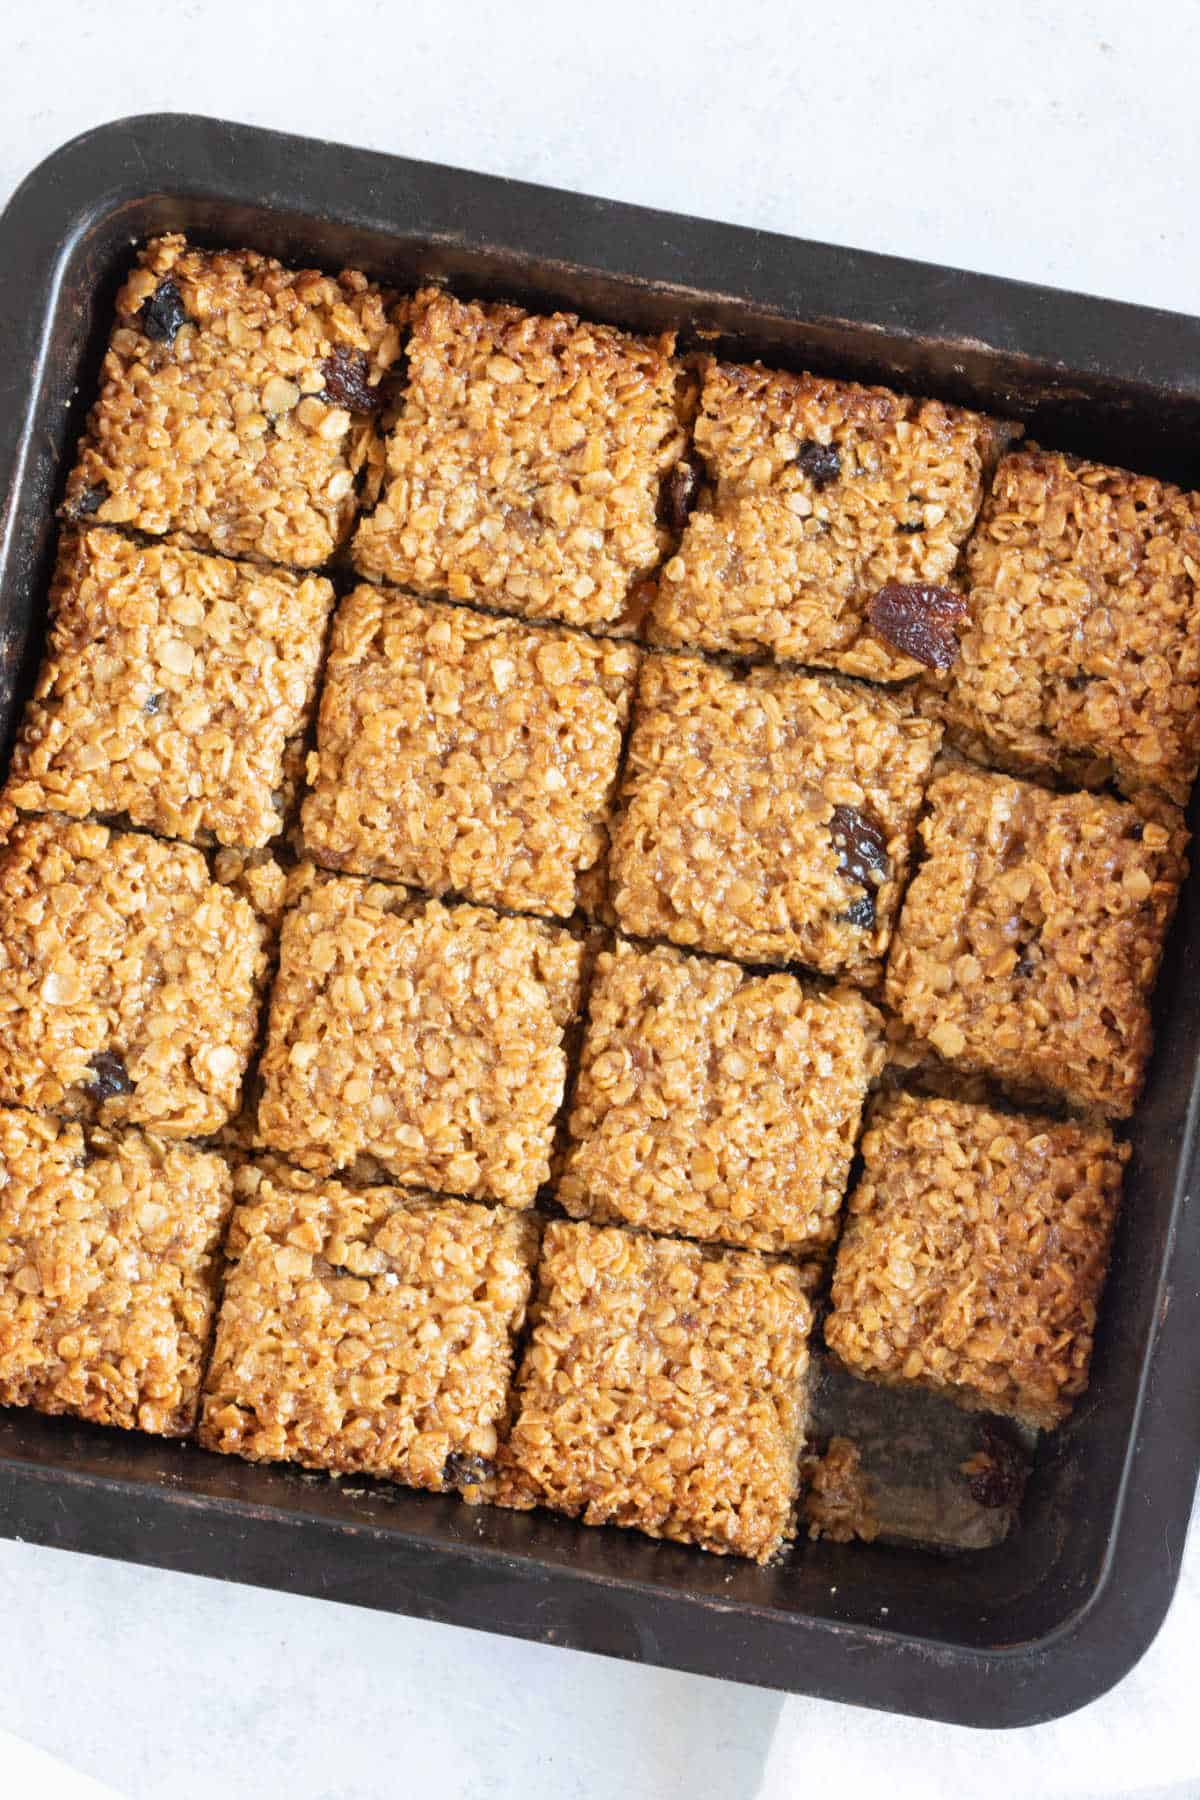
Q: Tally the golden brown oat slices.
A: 15